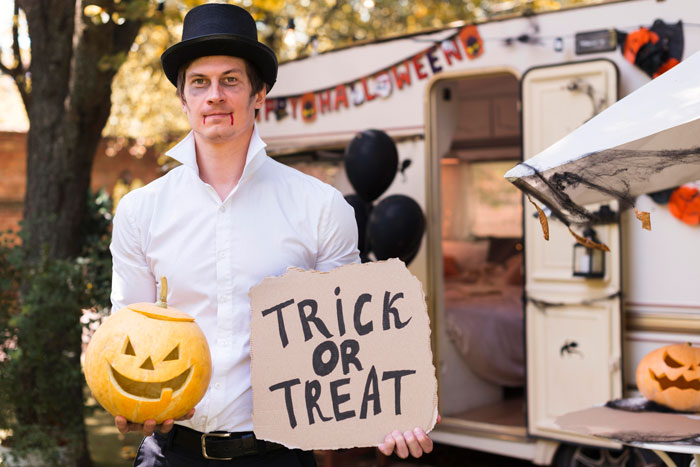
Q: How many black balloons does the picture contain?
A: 3